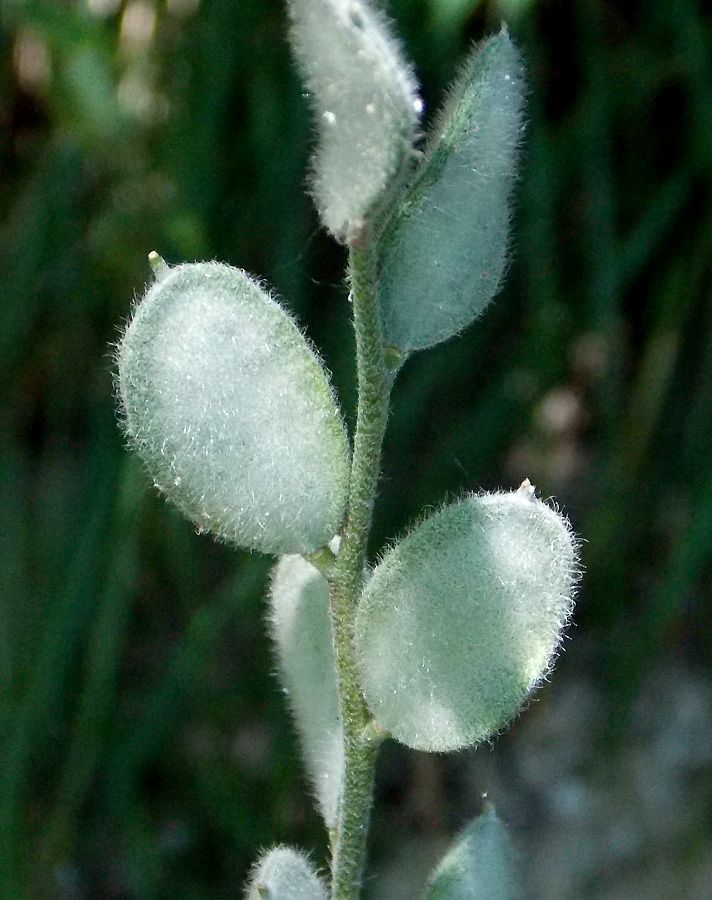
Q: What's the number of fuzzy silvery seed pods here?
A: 7